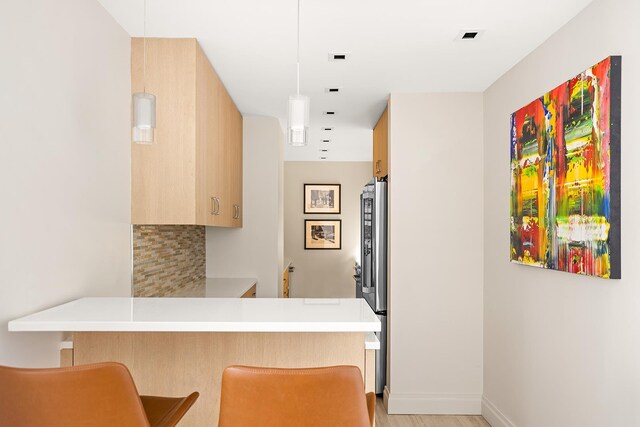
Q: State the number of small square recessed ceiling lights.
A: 8